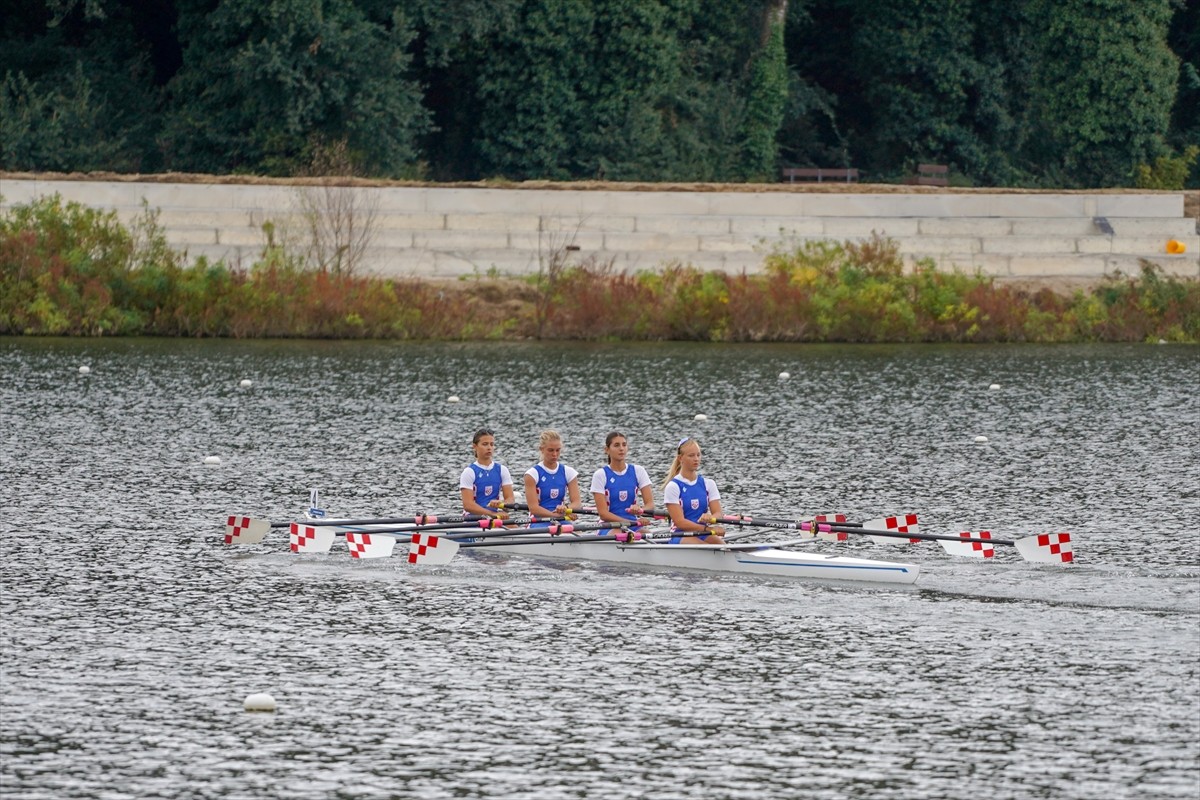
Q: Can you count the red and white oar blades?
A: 8